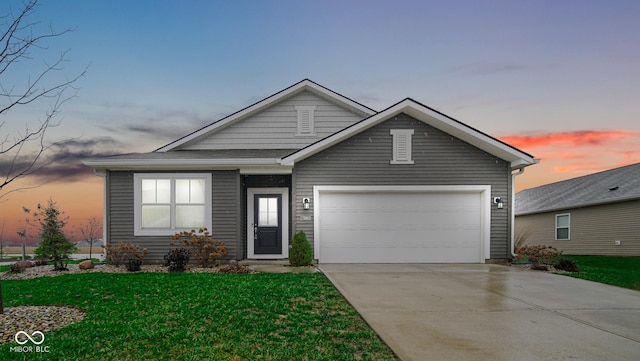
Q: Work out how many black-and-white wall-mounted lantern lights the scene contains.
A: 2